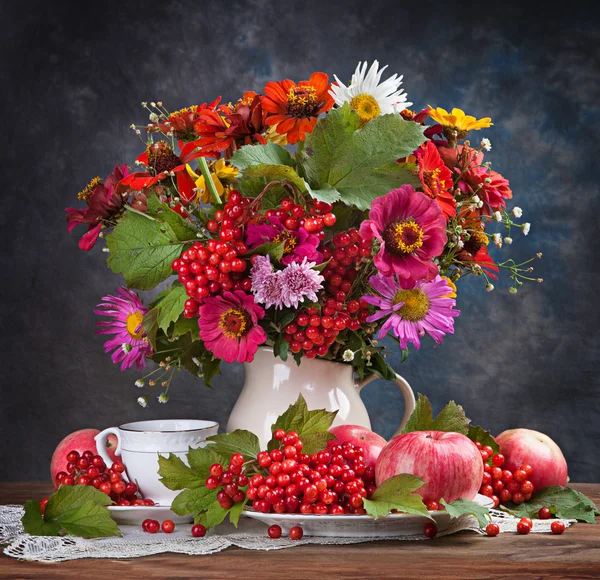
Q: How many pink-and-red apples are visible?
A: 4